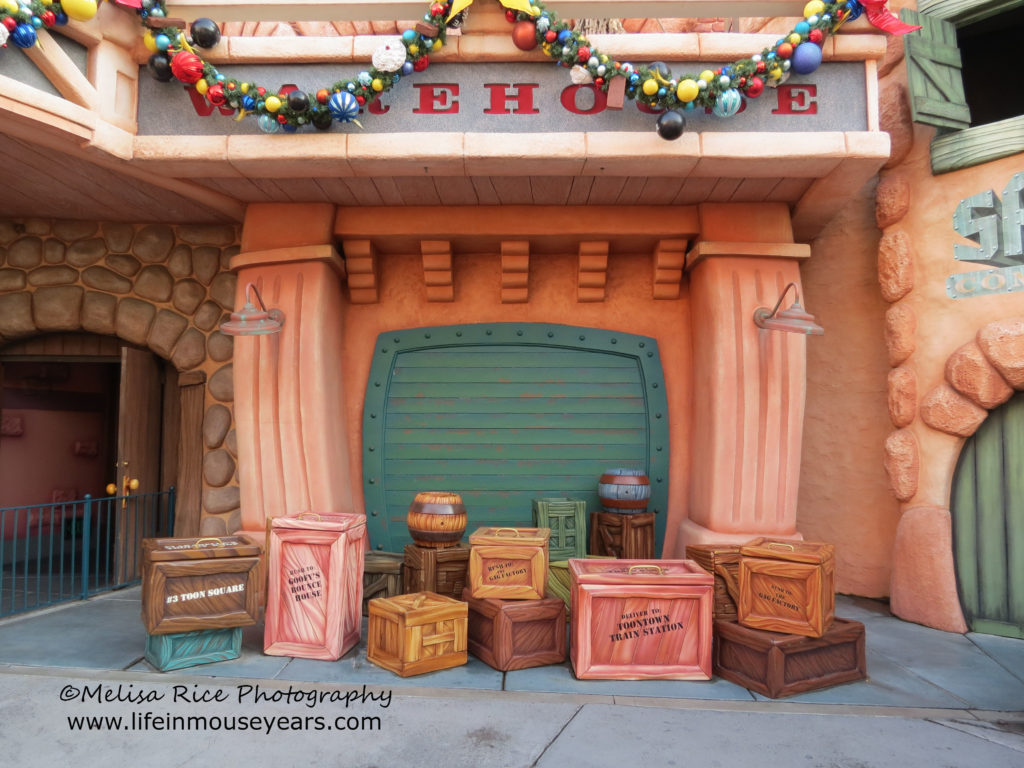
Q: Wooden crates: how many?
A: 15